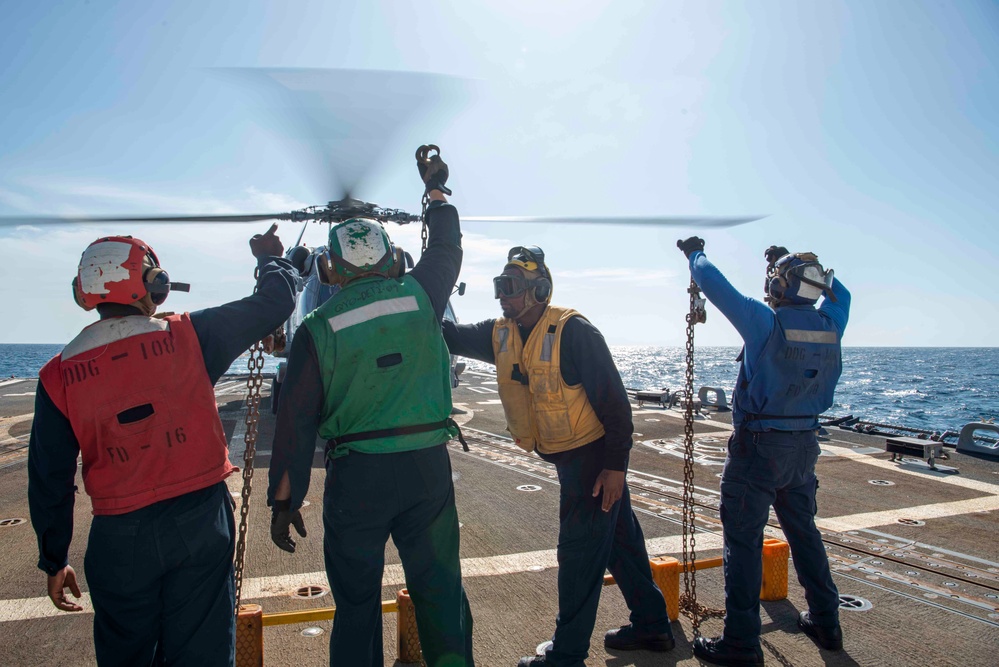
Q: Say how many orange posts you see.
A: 4